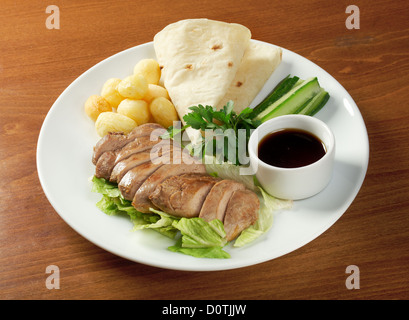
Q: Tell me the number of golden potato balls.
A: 8